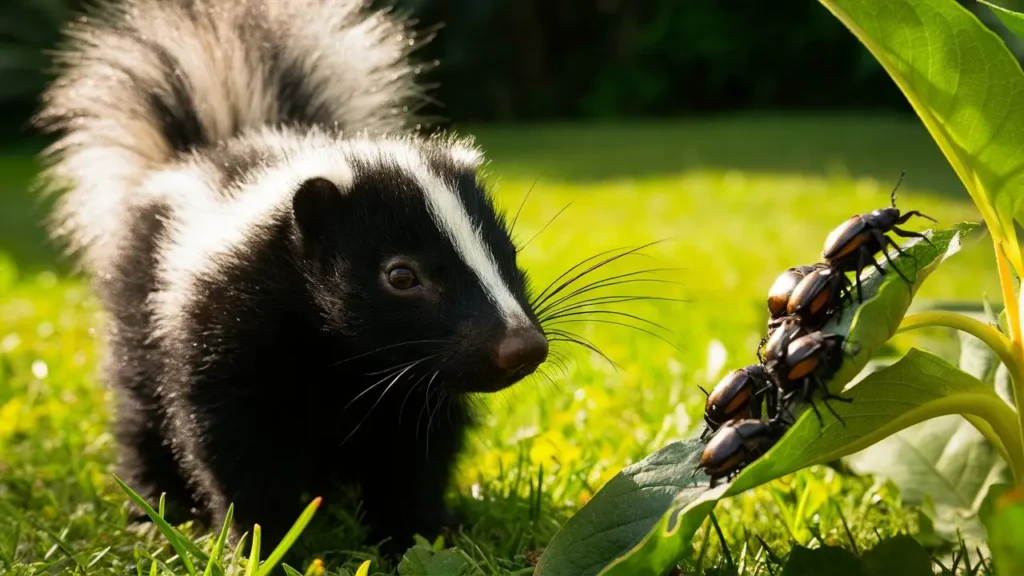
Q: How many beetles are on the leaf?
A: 7